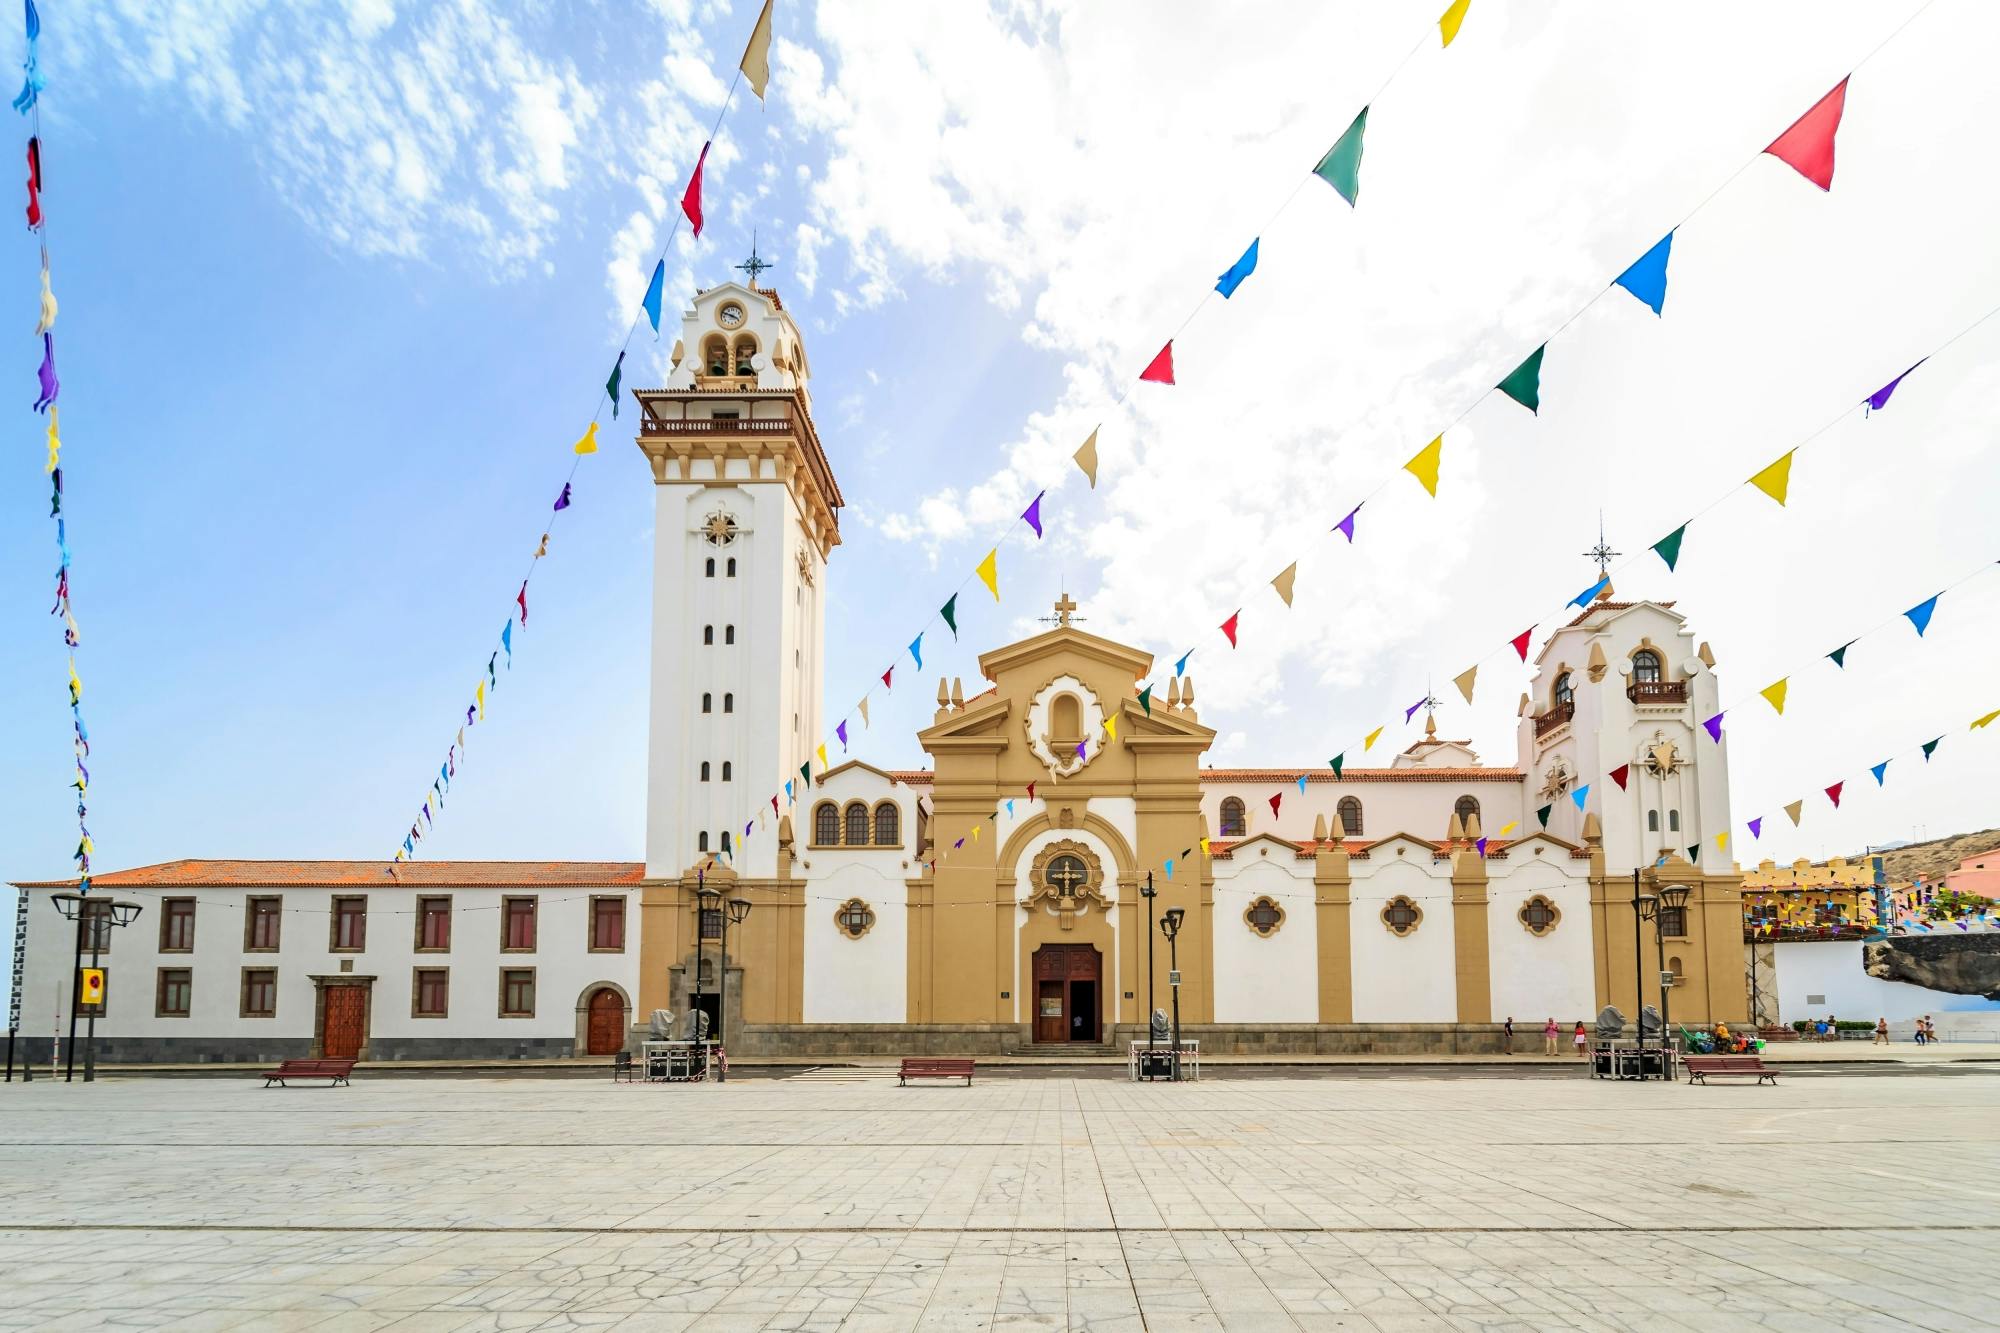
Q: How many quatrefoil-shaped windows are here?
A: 4